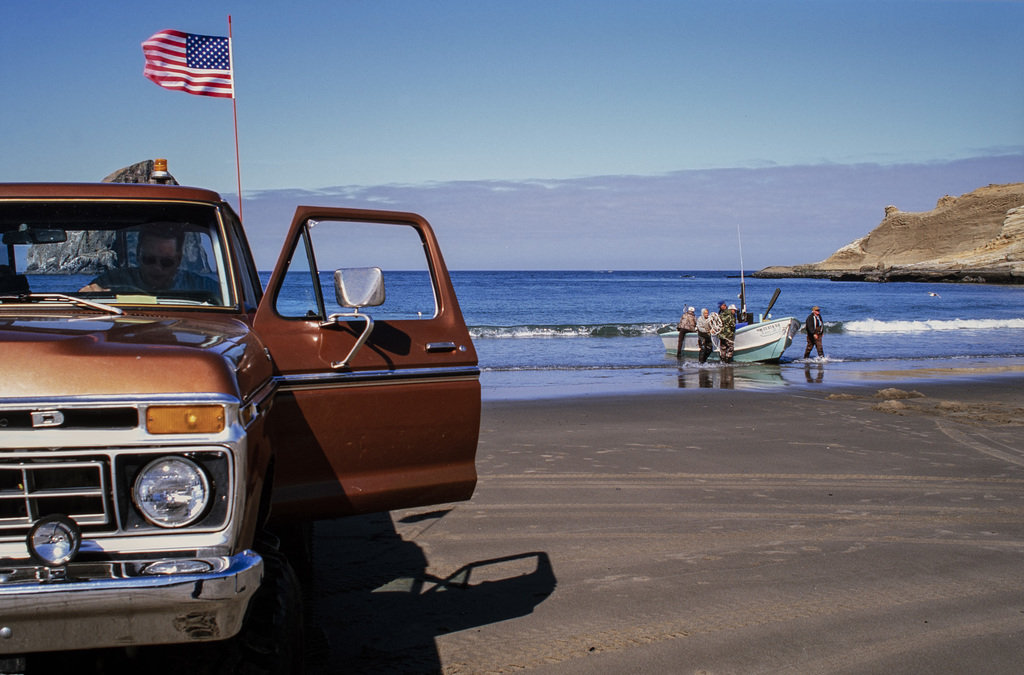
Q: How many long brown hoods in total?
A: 1